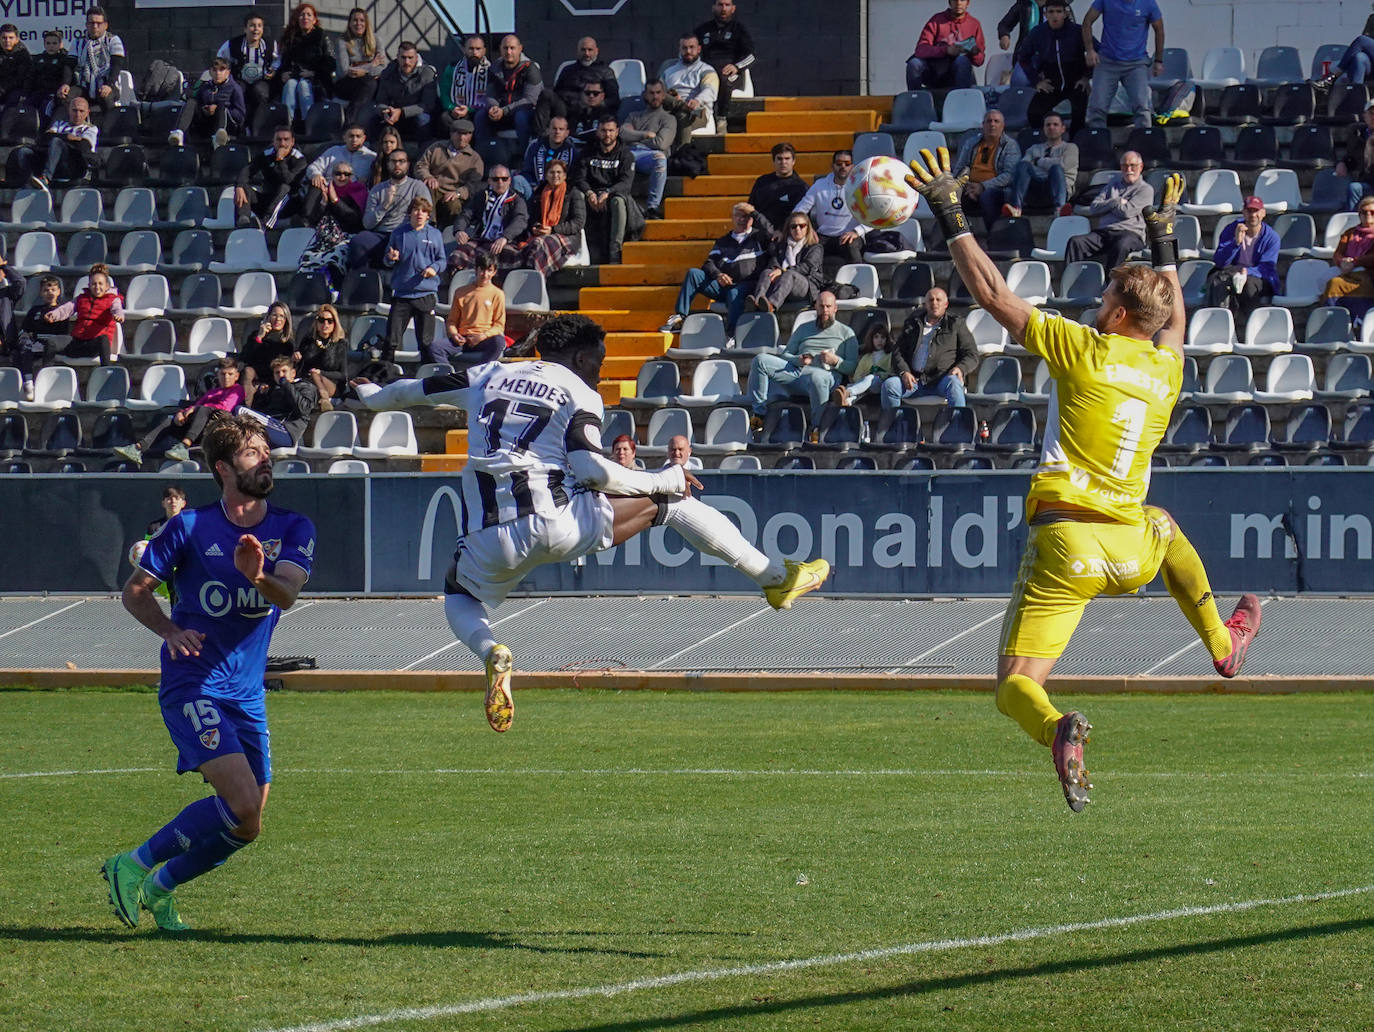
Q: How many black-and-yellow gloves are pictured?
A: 2